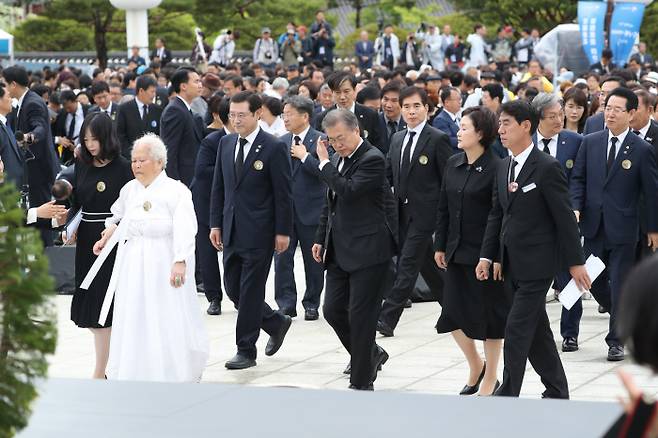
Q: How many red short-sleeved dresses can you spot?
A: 0